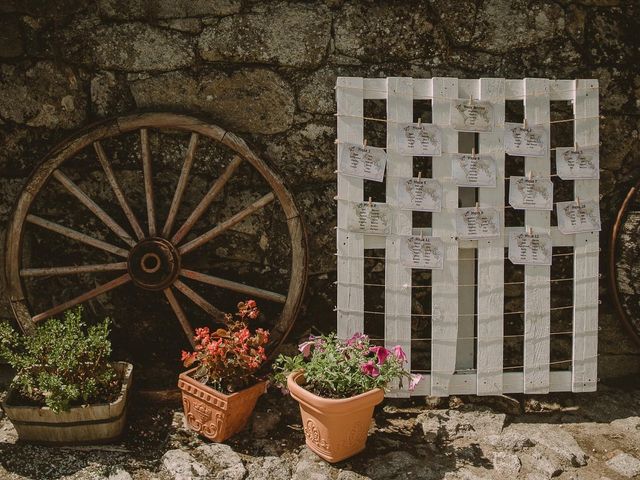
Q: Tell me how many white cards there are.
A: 13